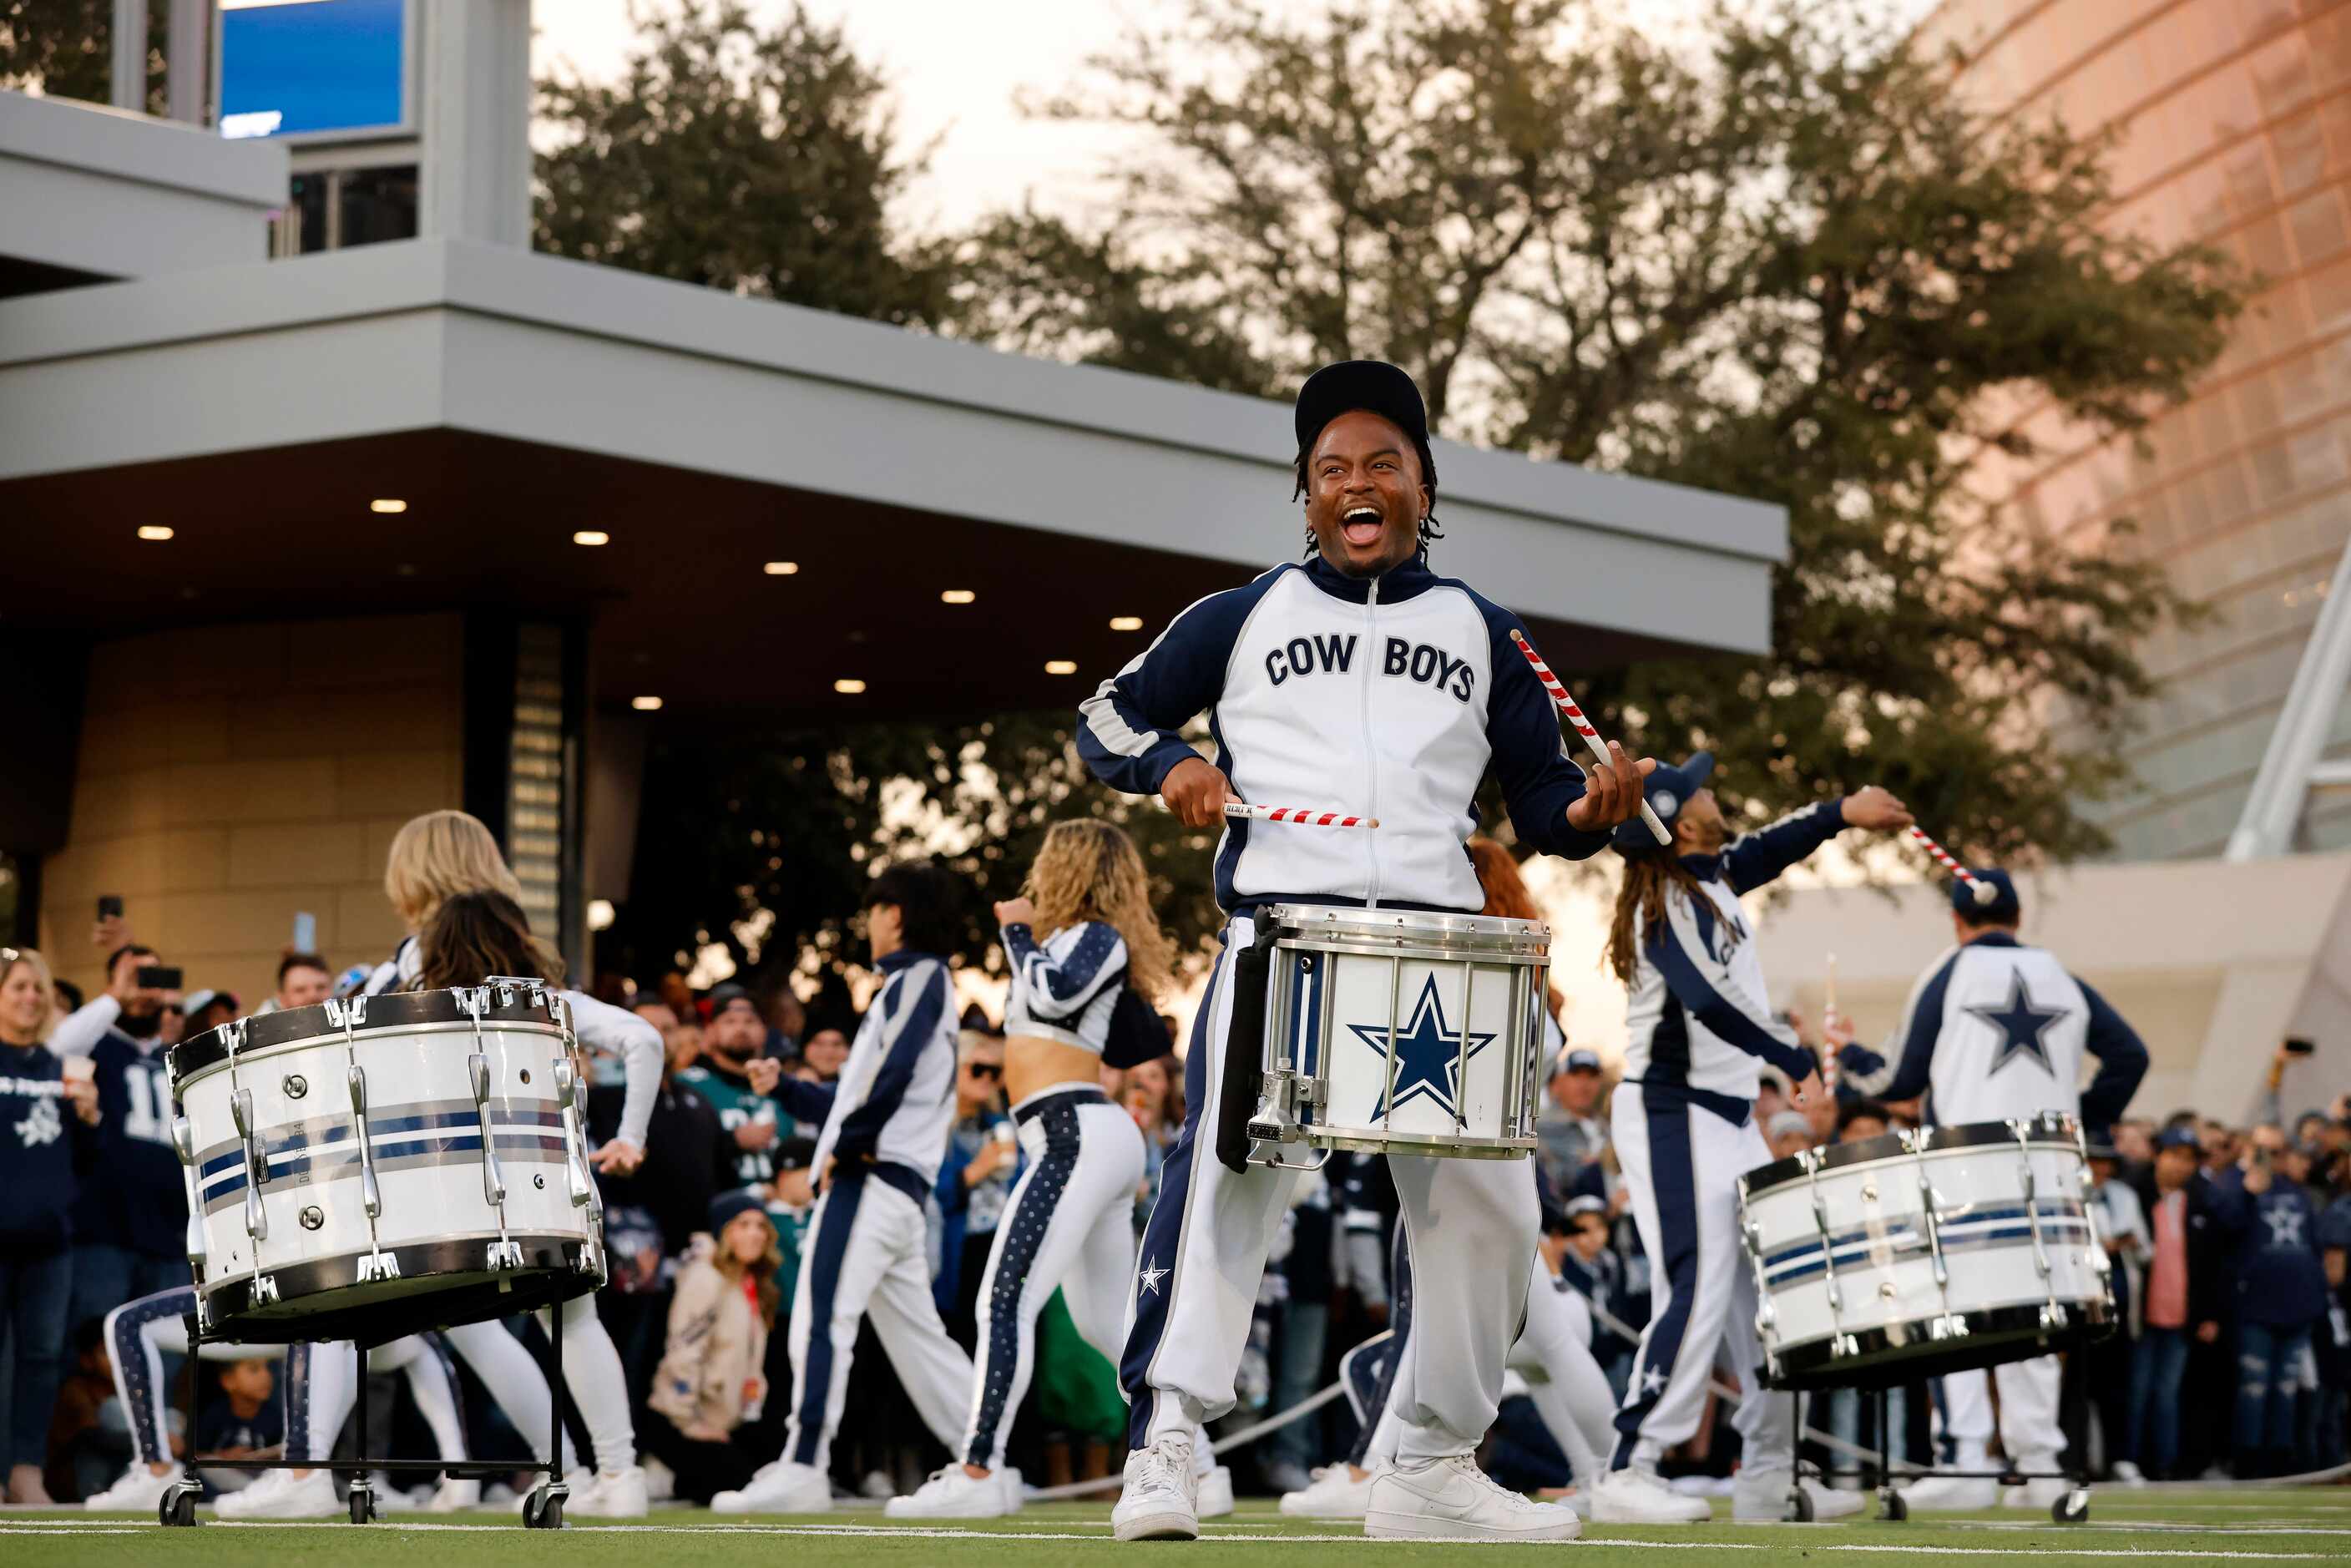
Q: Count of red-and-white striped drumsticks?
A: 4